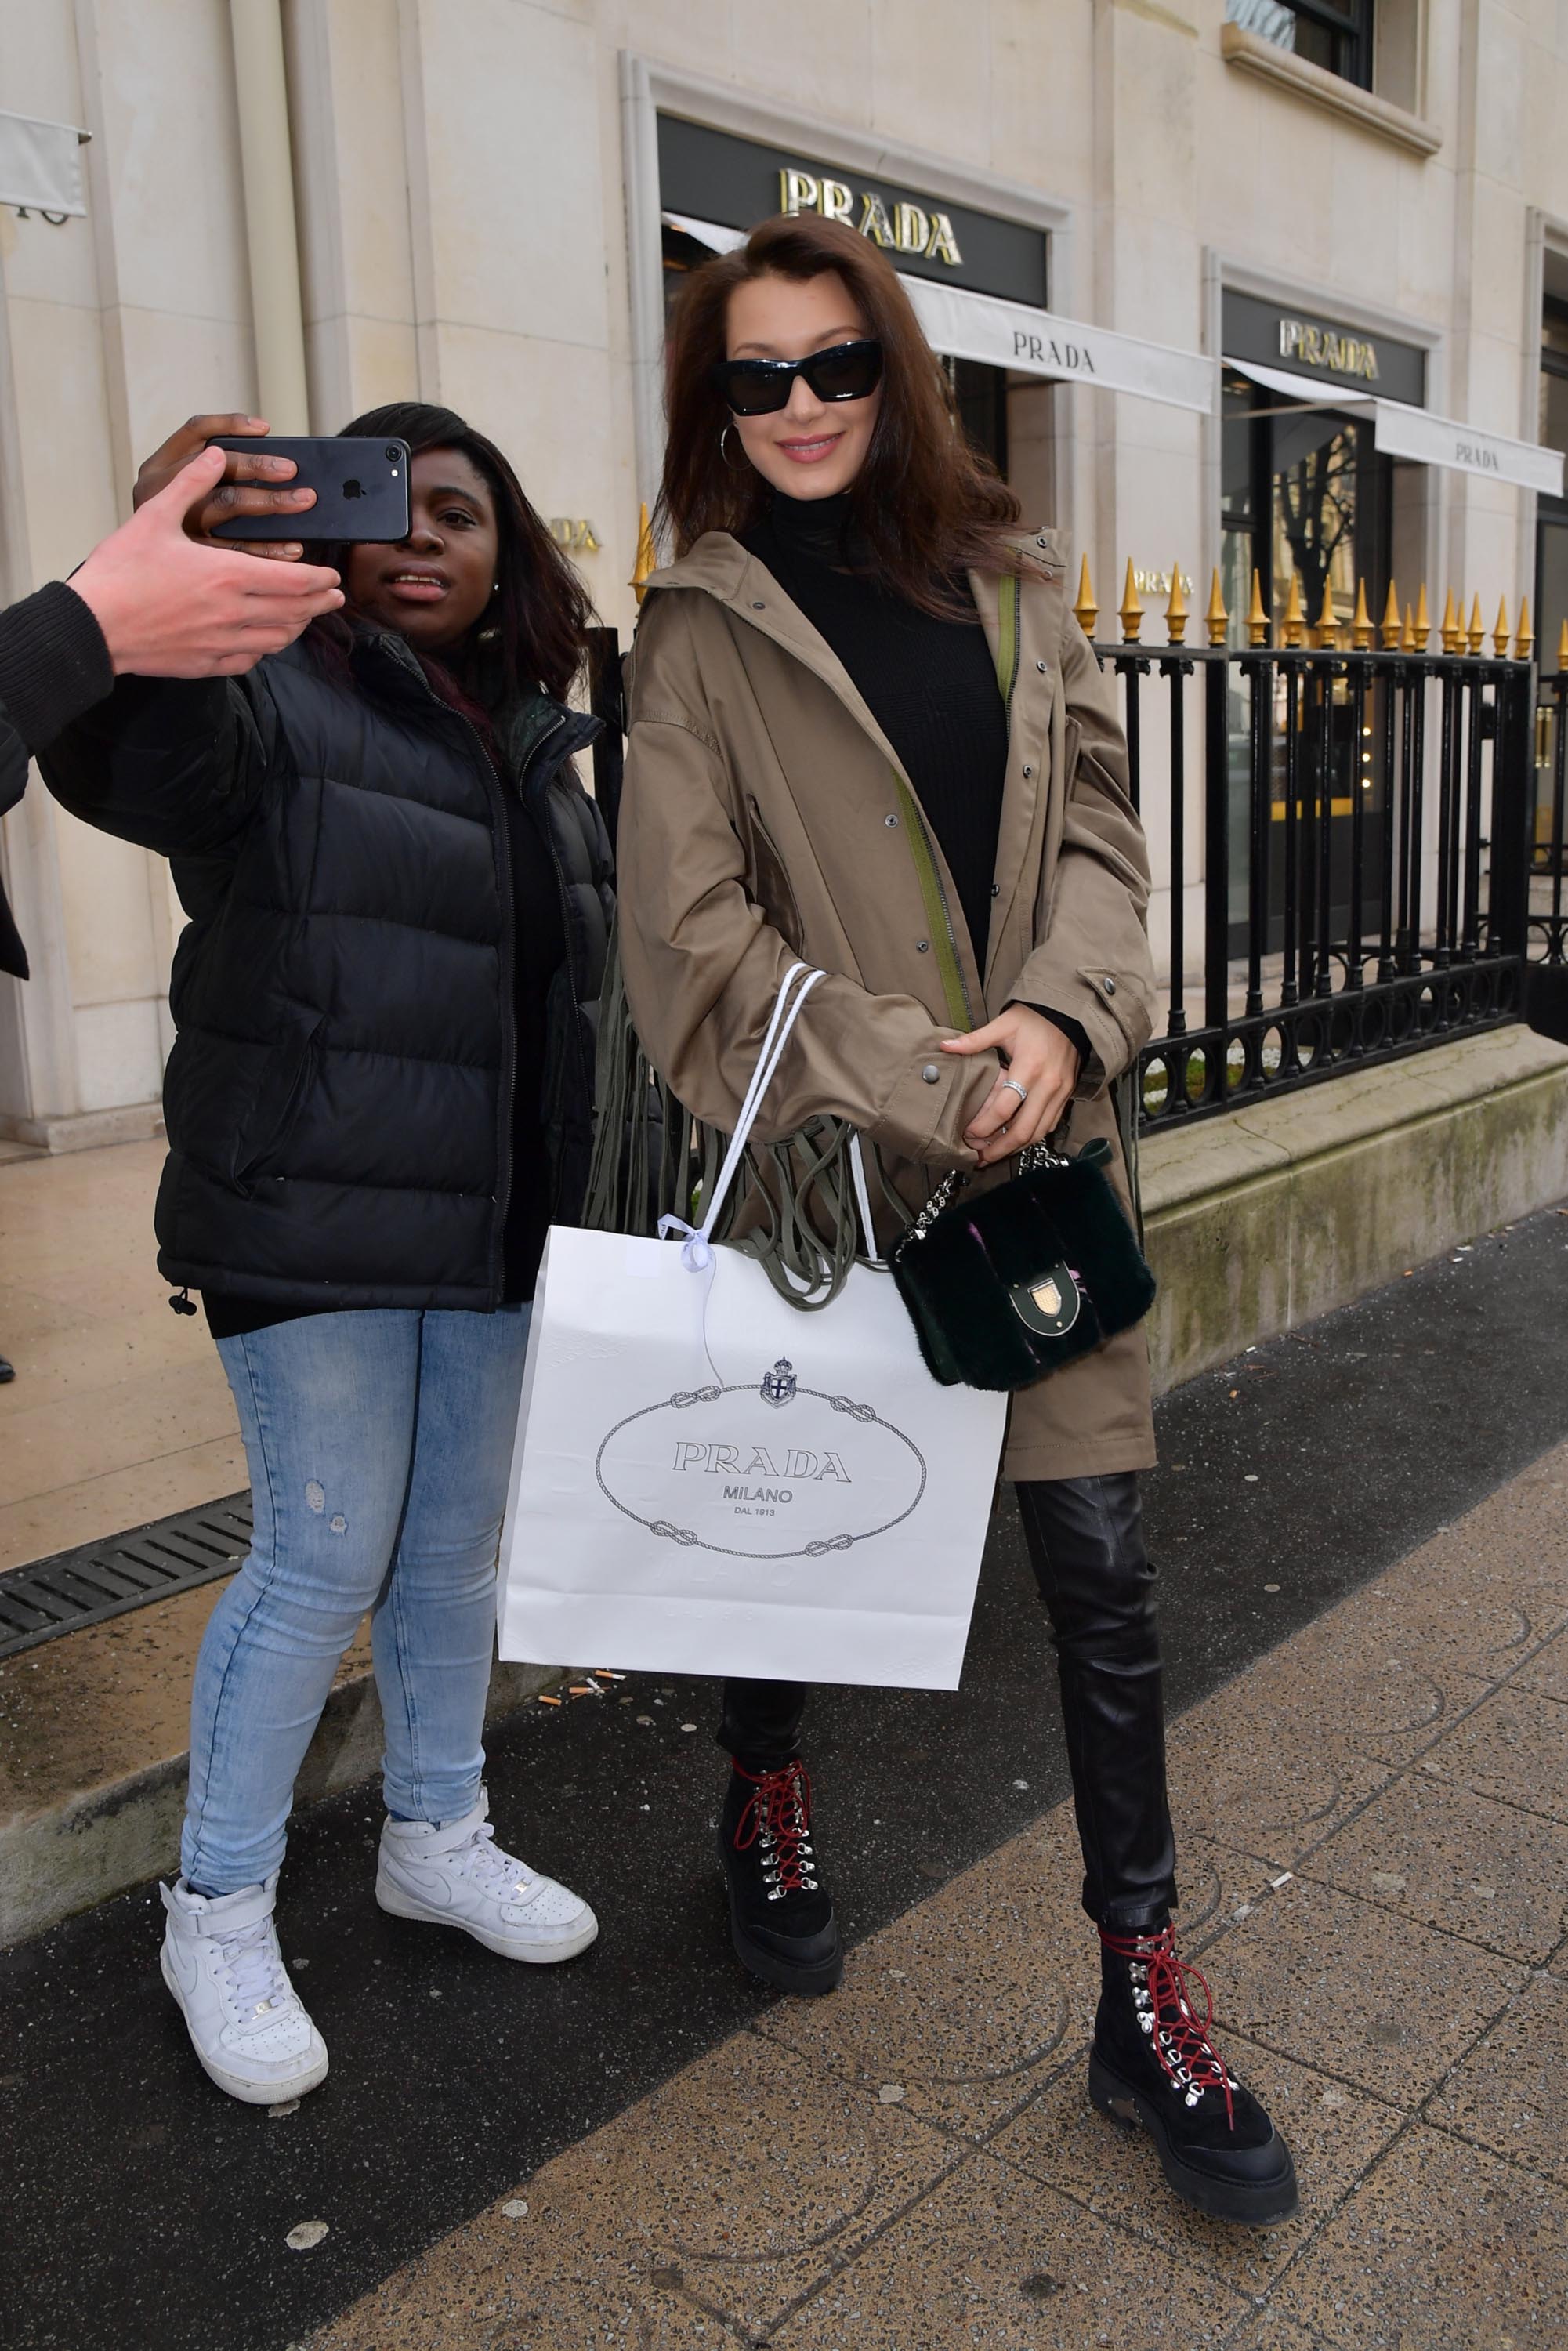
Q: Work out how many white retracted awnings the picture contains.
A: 3